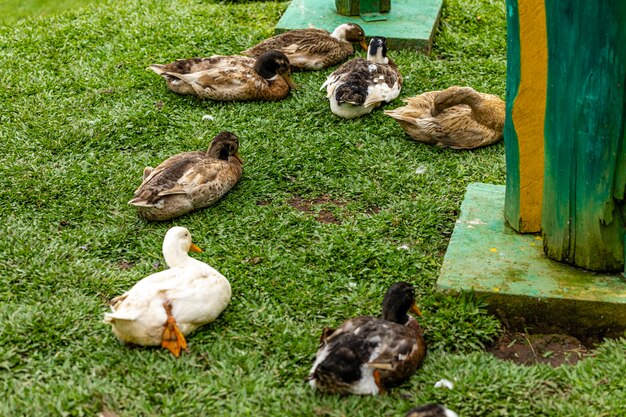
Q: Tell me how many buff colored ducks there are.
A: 1